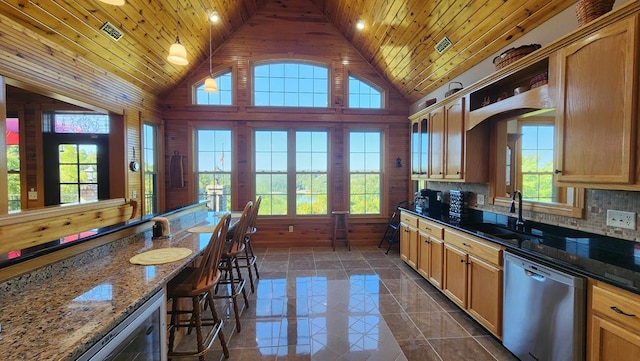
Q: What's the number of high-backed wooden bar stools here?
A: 3